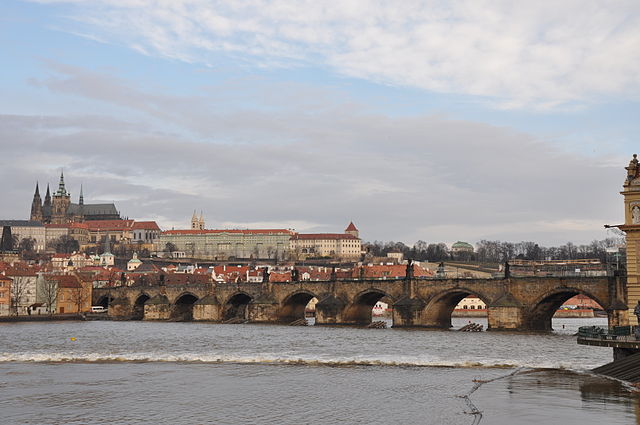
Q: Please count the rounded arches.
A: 8